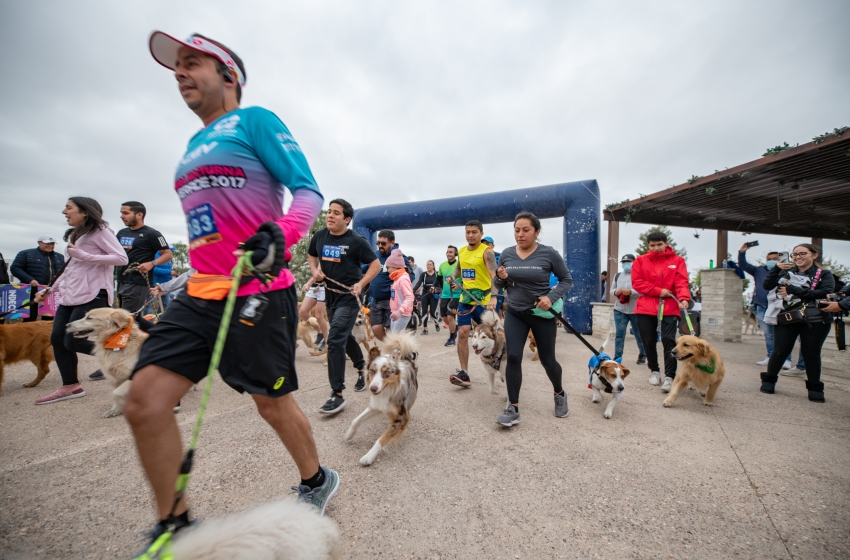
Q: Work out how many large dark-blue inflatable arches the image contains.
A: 1